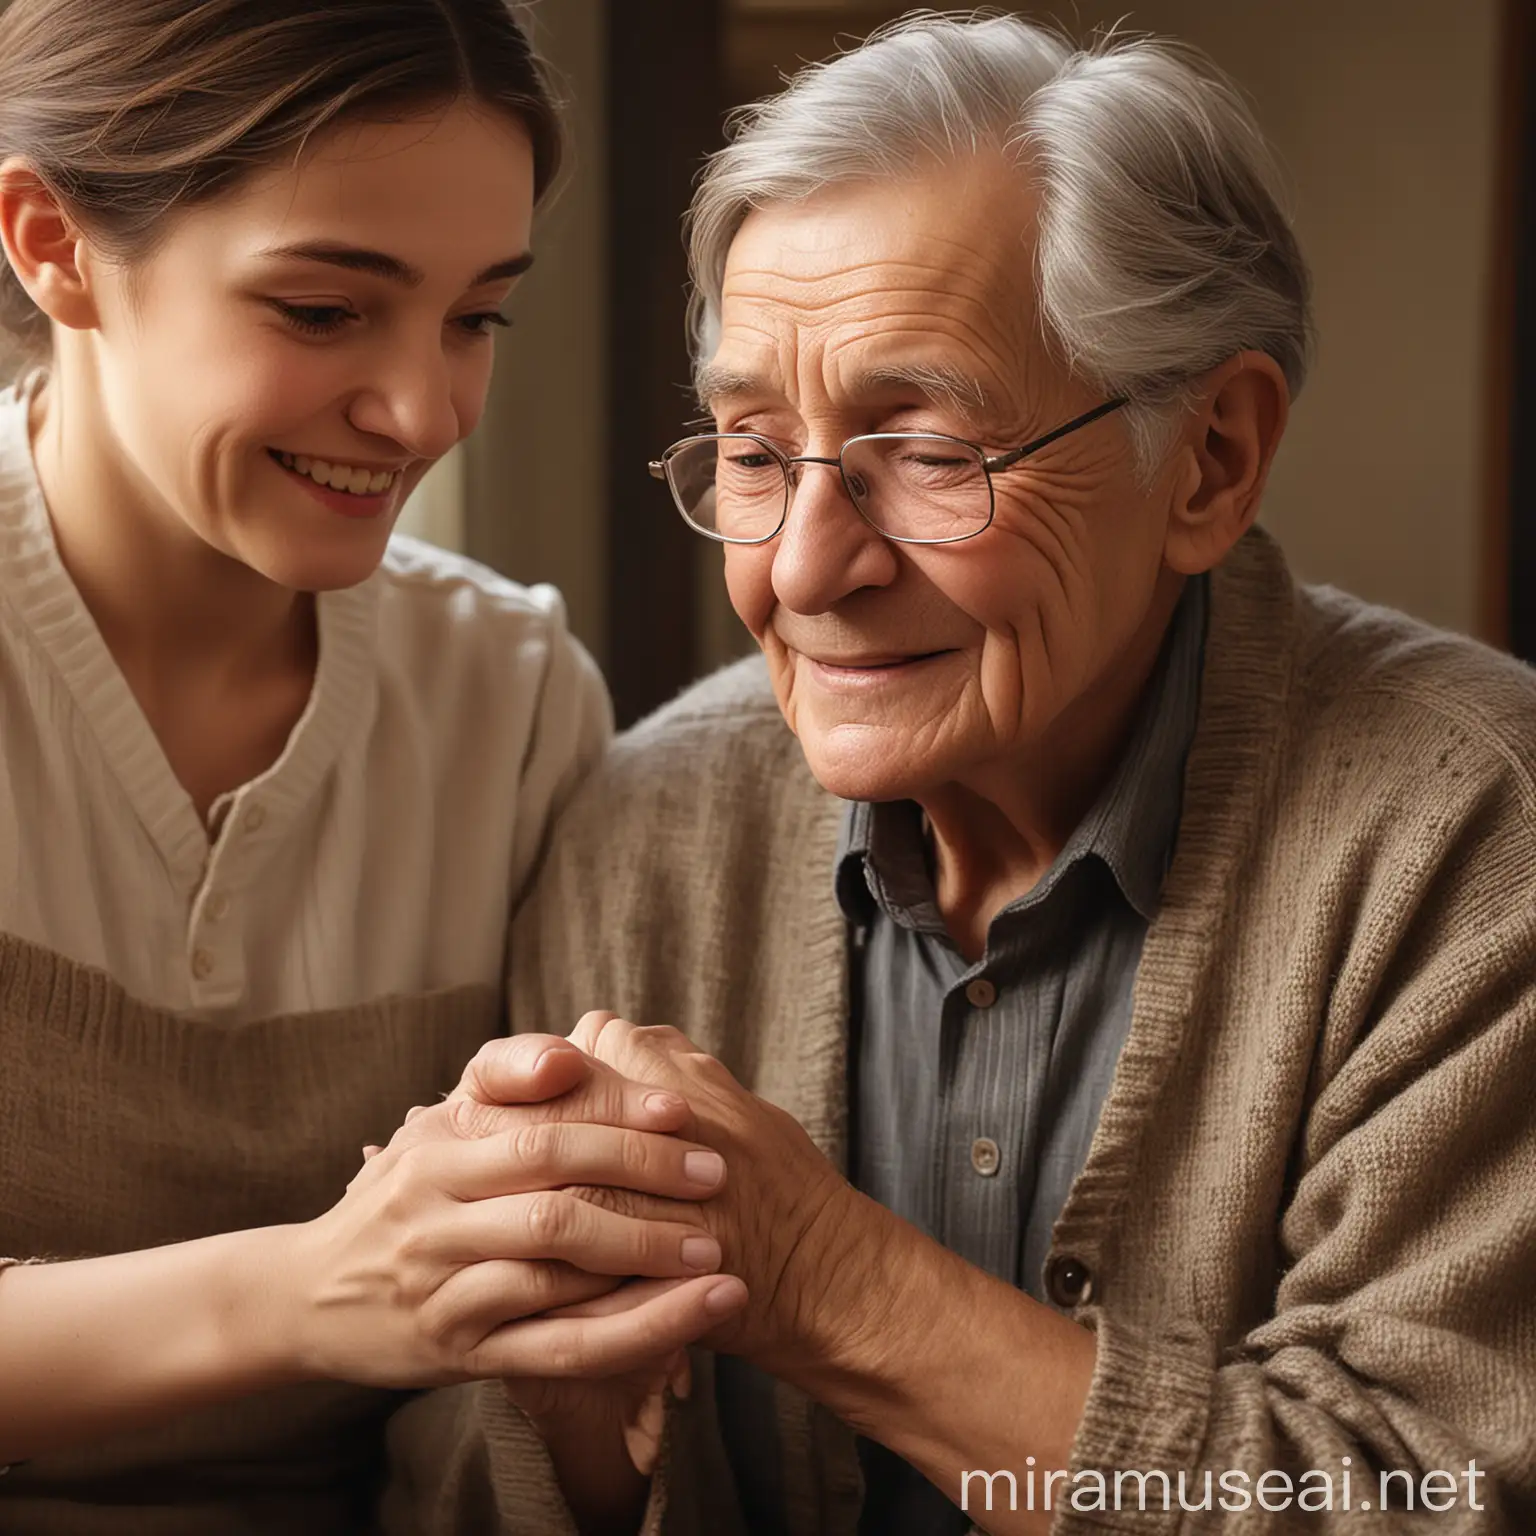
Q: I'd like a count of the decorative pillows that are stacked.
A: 0